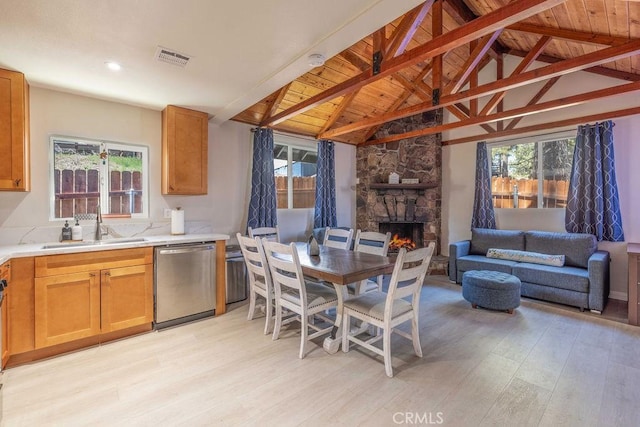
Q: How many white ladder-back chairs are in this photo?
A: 6